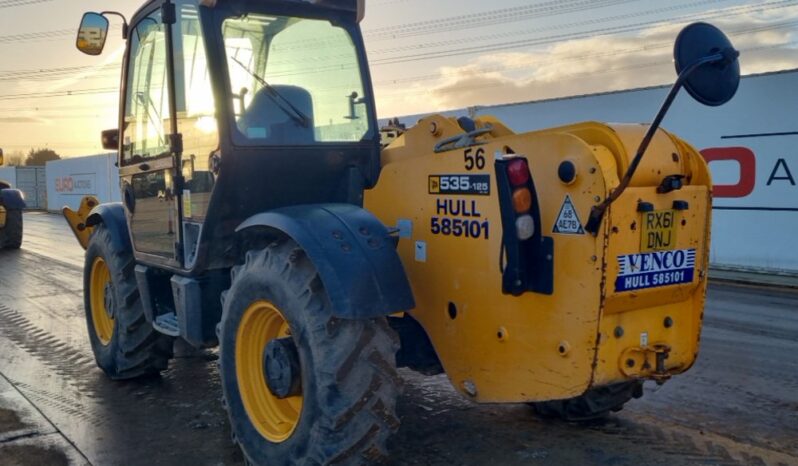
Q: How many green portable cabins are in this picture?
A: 0